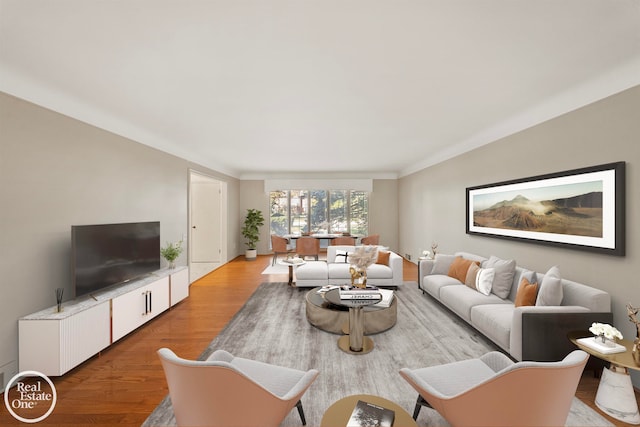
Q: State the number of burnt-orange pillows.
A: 3